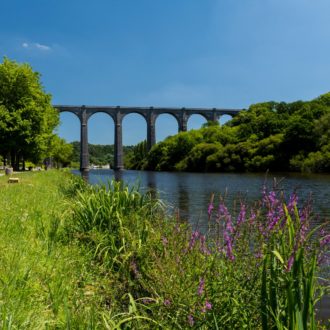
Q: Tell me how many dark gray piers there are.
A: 5